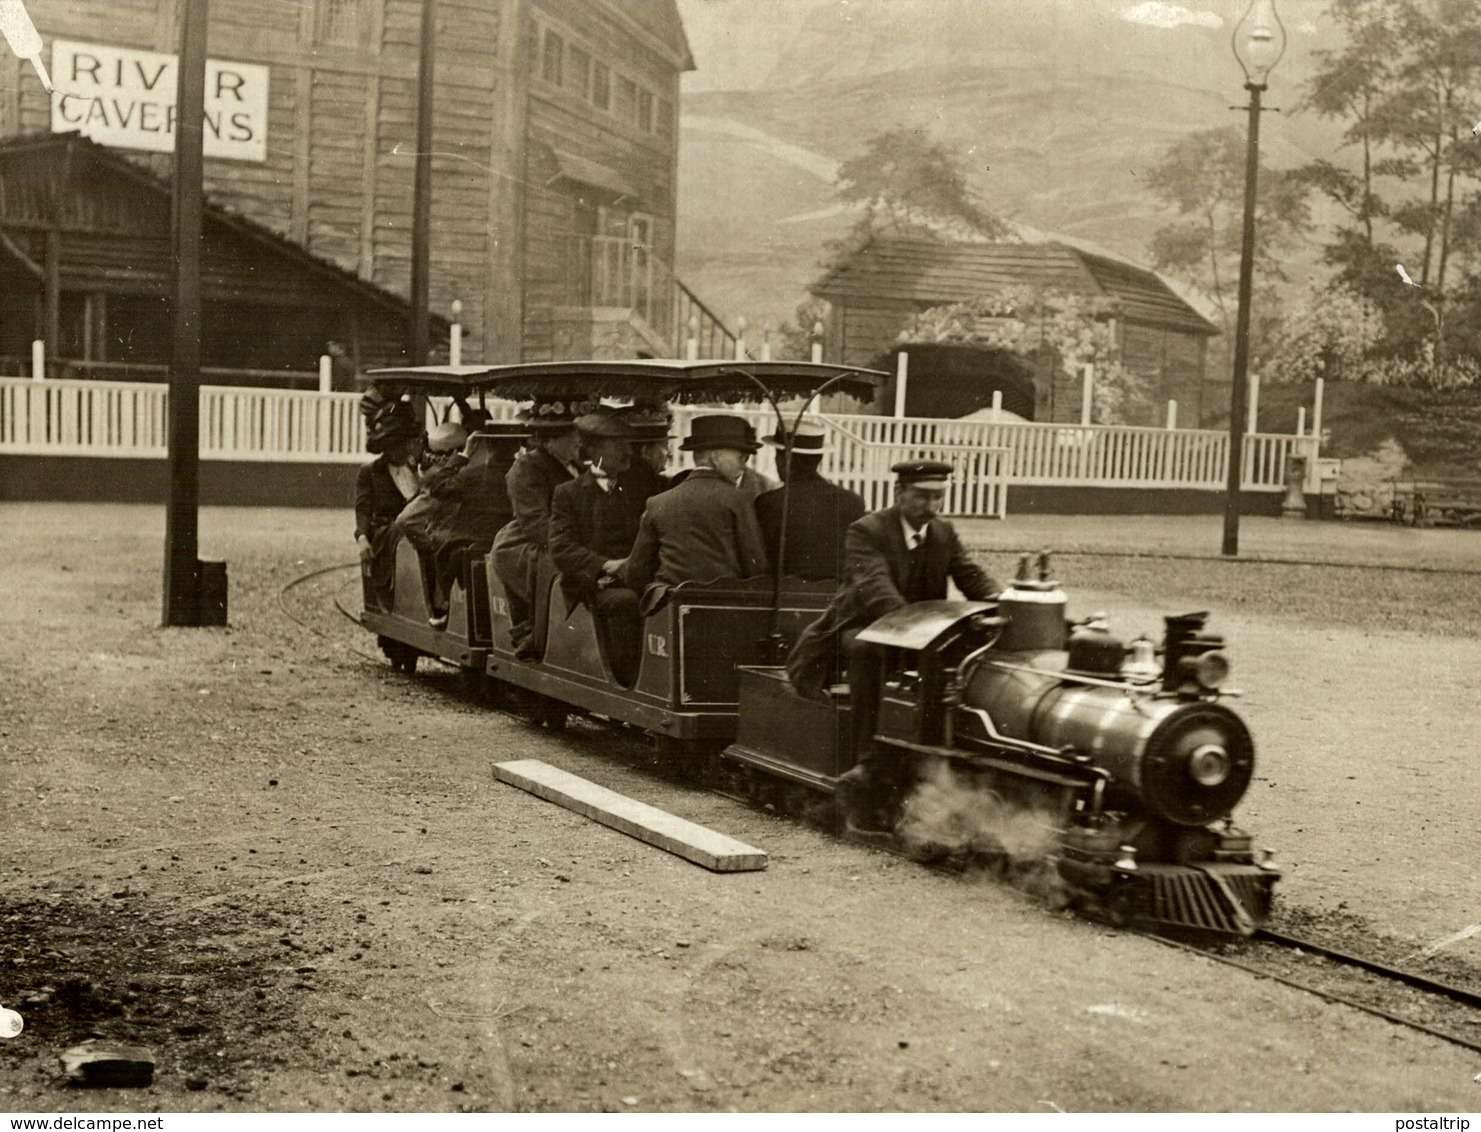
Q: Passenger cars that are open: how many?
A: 2